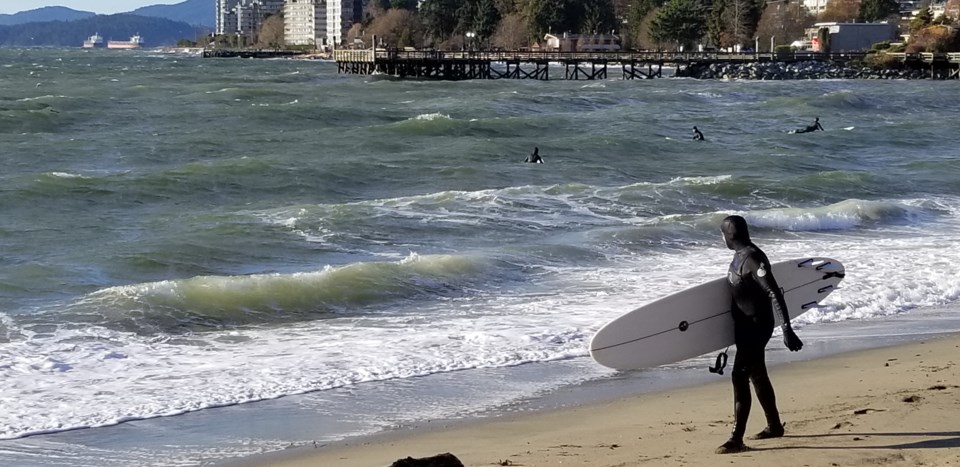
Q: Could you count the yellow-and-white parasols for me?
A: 0